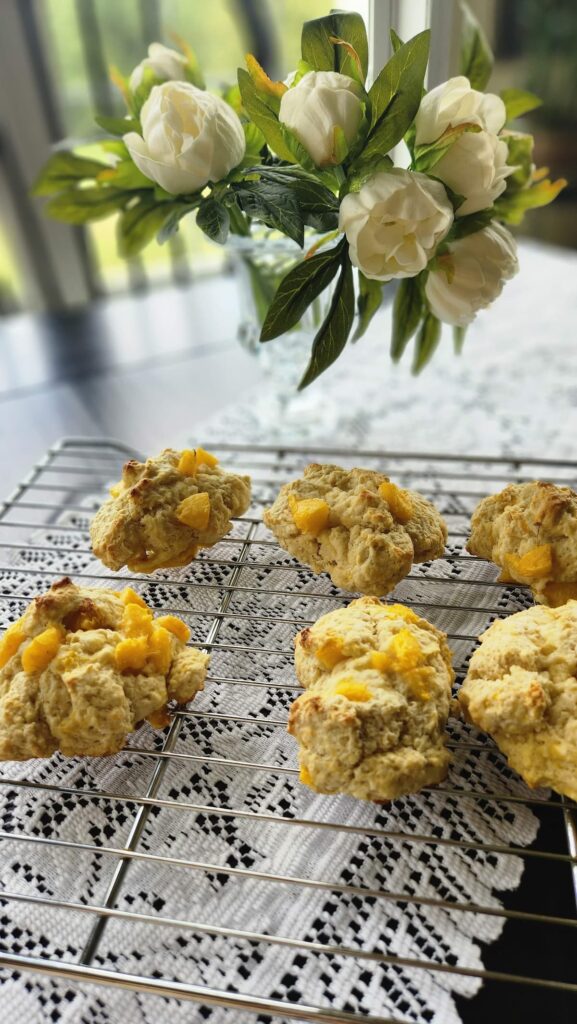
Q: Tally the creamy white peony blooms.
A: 7